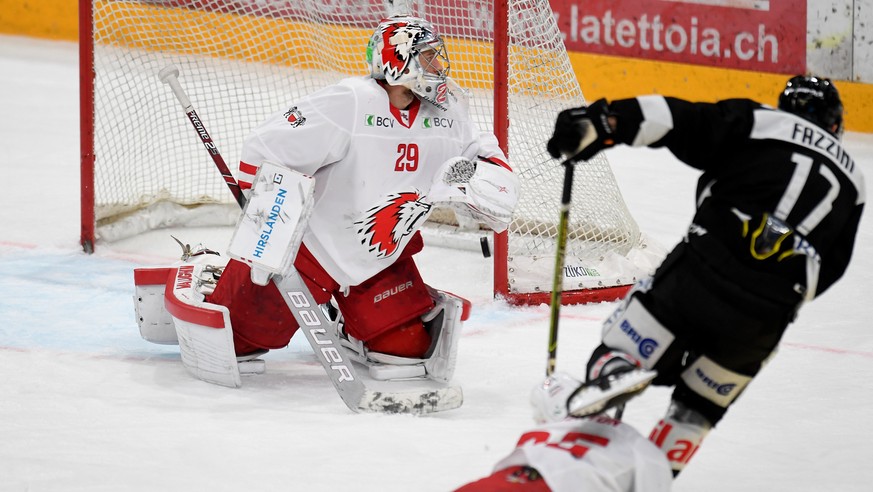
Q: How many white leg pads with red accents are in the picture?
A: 2